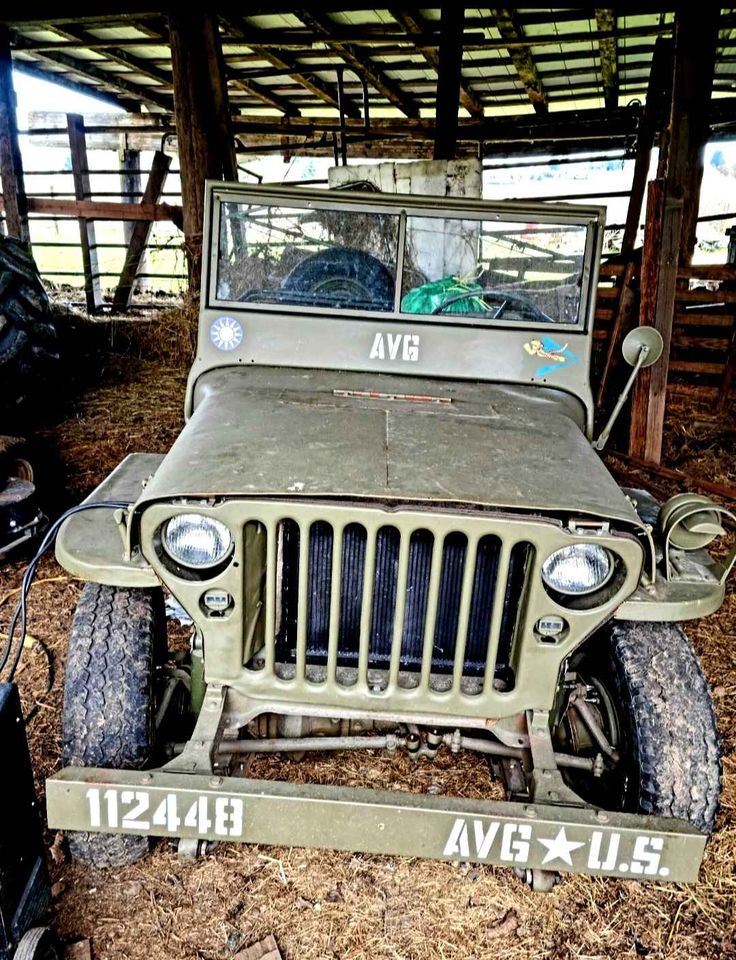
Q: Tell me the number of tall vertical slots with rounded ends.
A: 9